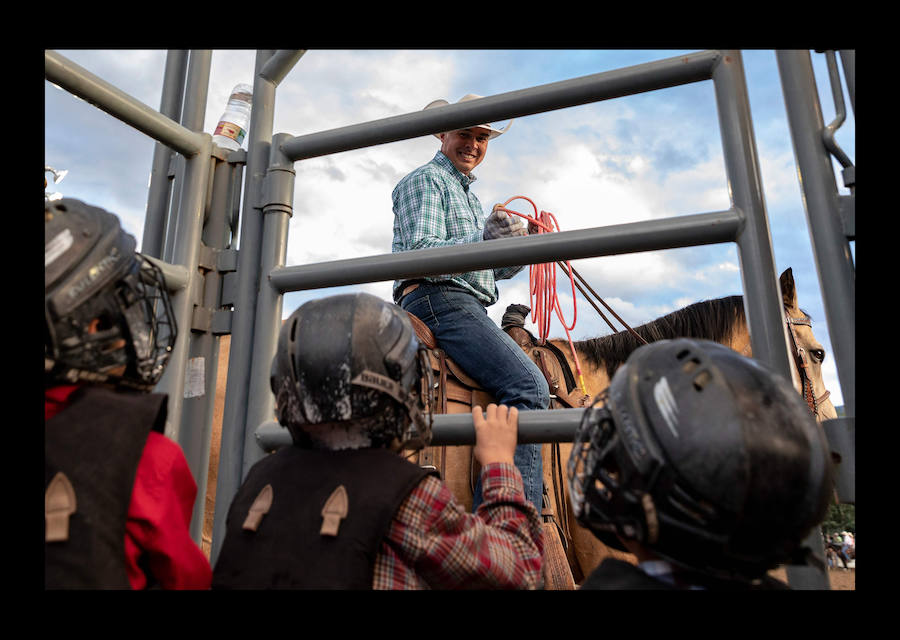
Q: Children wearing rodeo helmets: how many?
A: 3